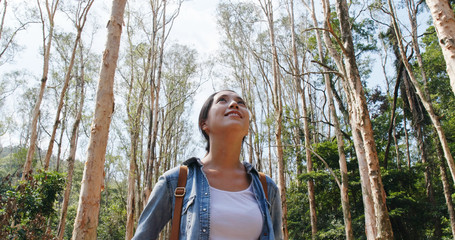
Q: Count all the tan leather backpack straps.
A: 2